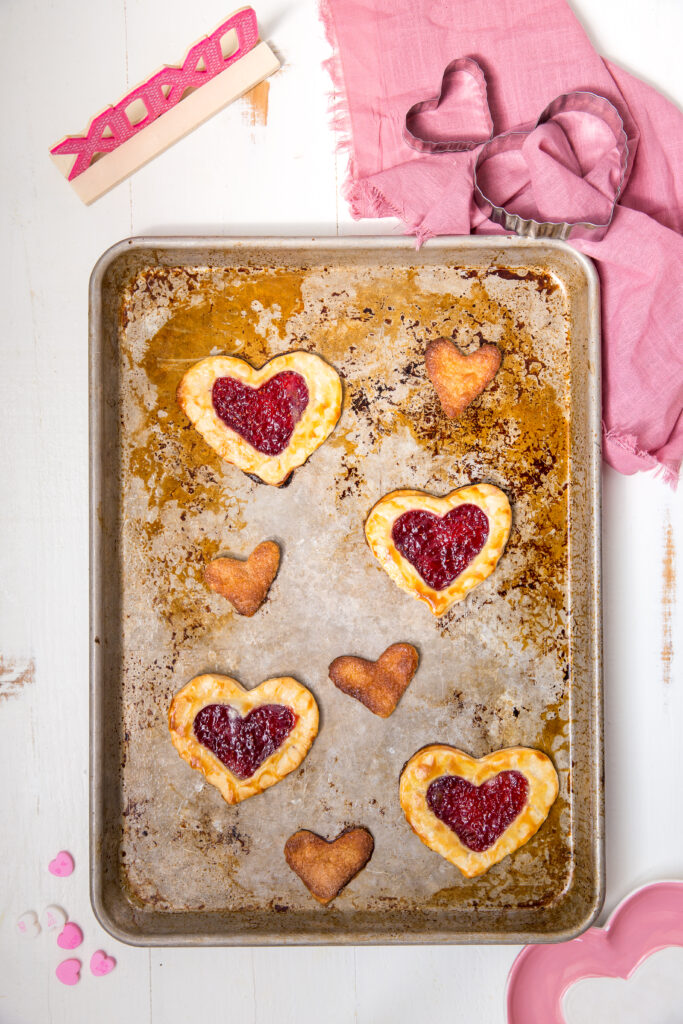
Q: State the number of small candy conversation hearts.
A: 6